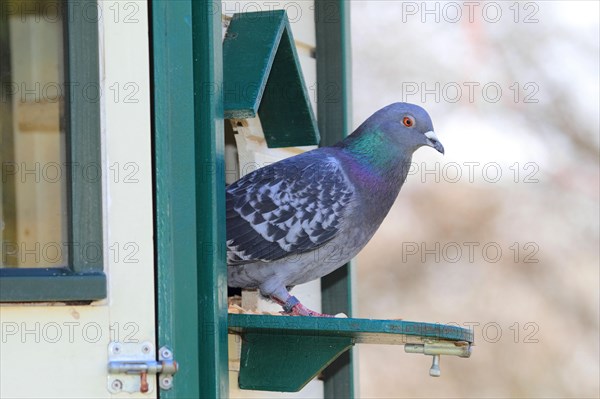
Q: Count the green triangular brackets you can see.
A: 1